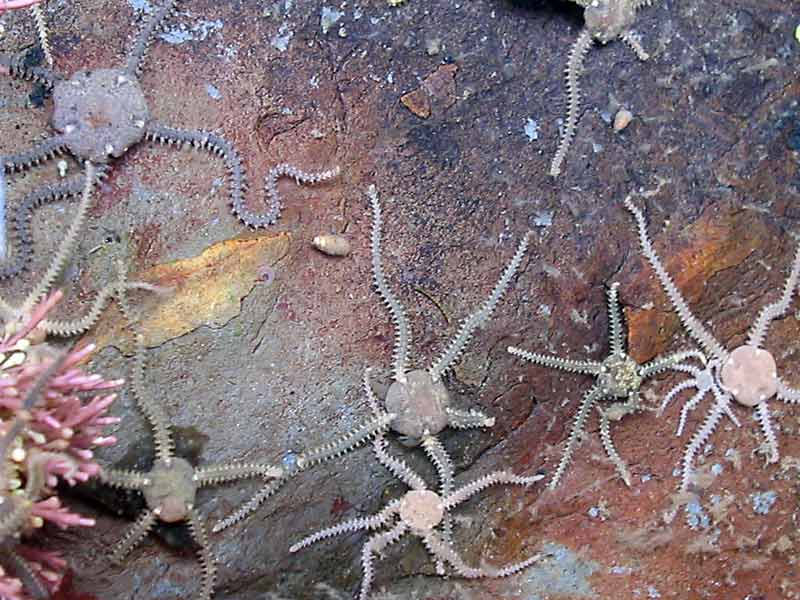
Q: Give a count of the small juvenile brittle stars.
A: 1